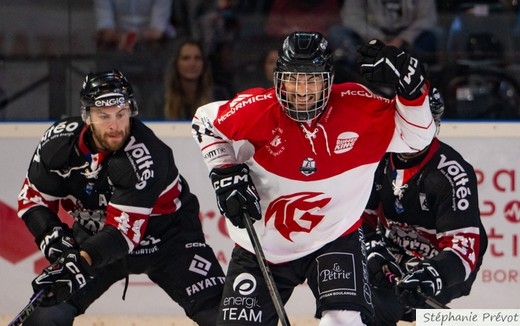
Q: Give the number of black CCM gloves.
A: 6